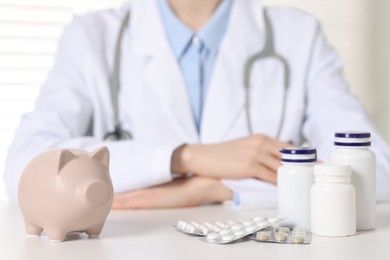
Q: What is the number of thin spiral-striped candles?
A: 0